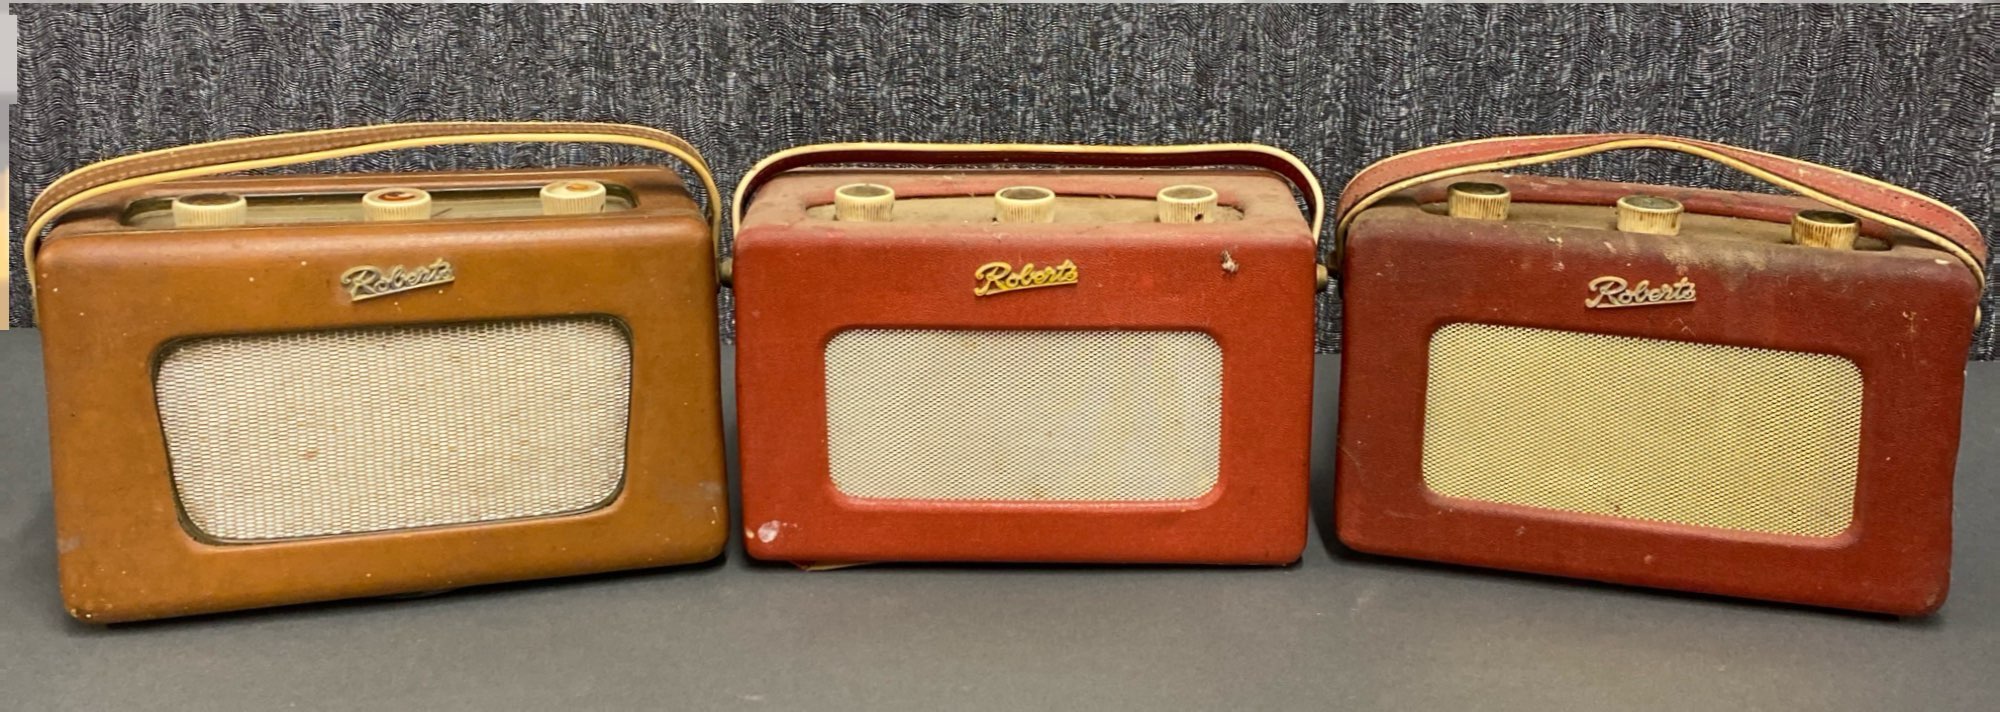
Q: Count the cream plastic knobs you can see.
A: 9